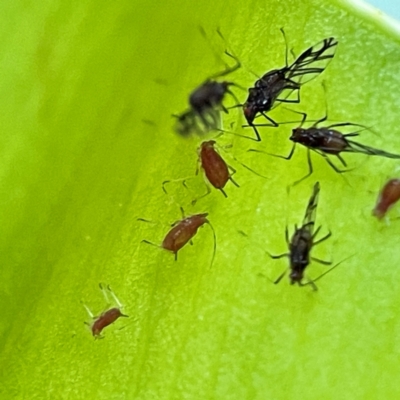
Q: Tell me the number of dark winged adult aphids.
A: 4